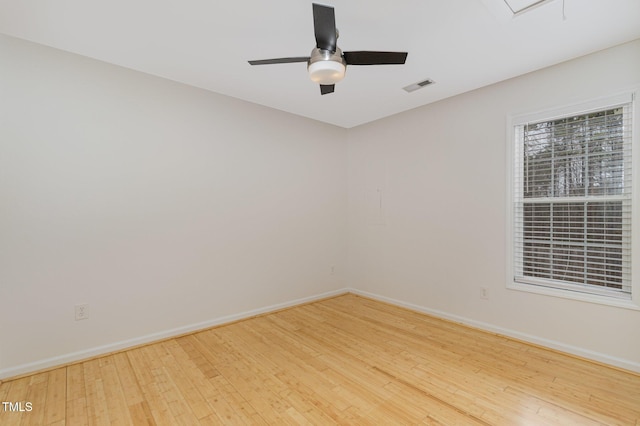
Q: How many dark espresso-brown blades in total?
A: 4